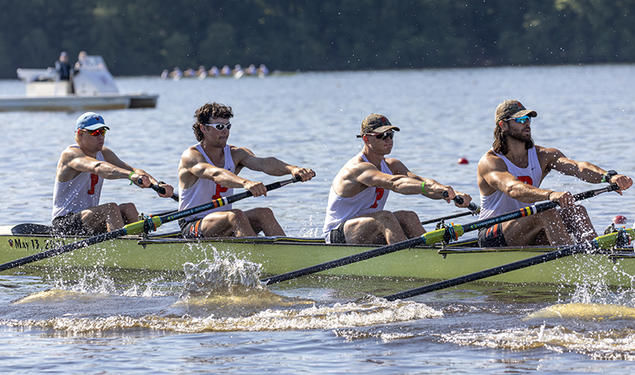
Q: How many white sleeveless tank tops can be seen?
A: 4